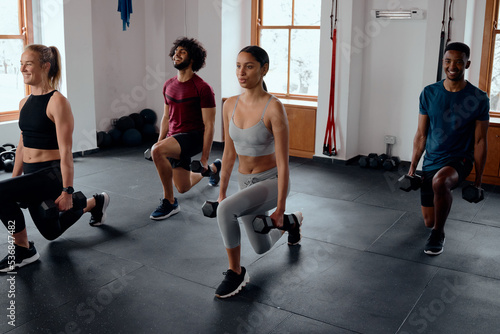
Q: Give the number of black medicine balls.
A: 7